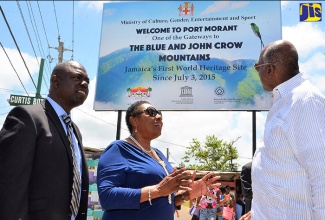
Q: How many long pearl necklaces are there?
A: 1